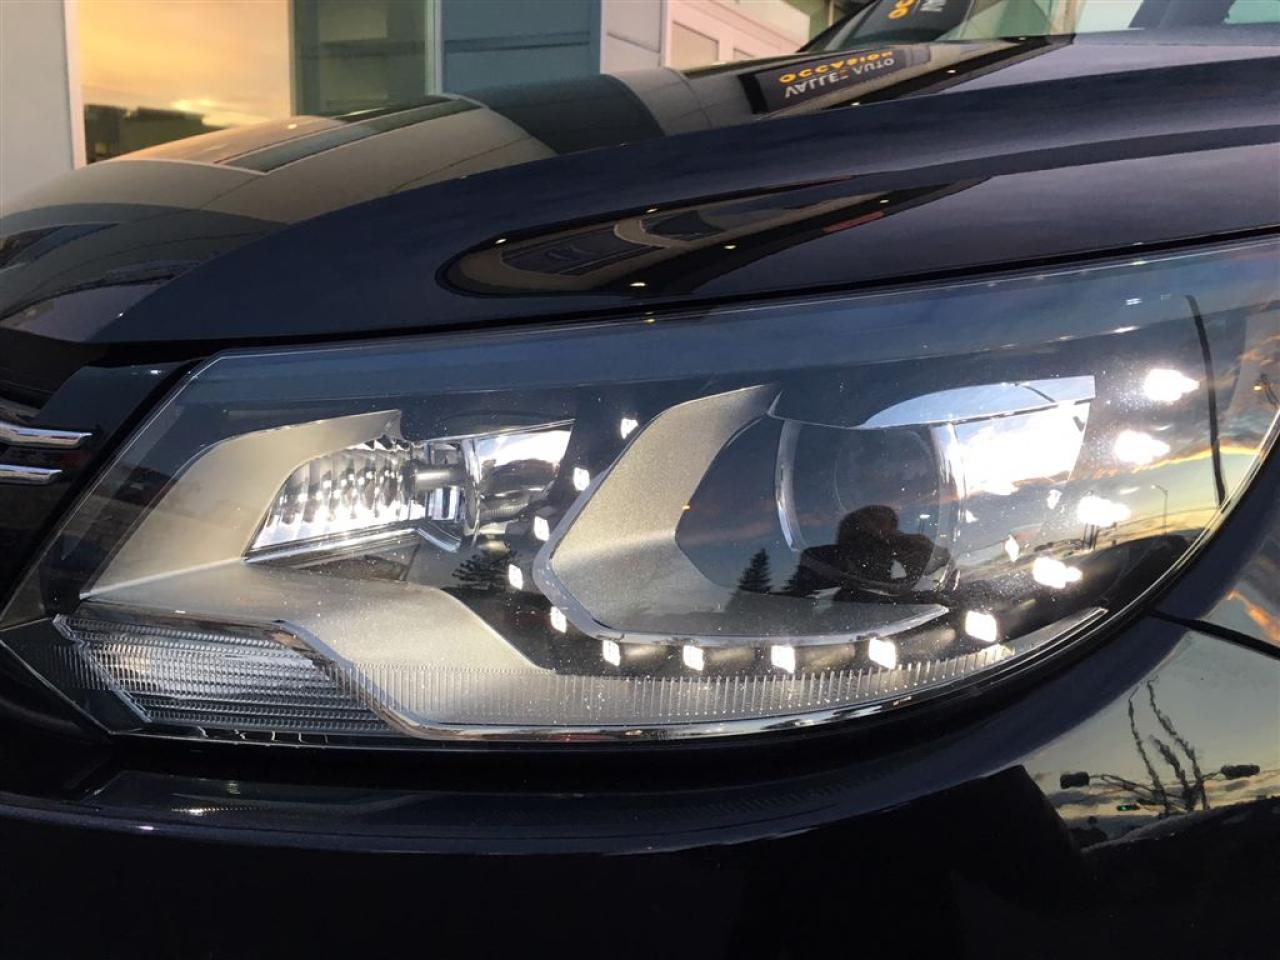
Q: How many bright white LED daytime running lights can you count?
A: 14